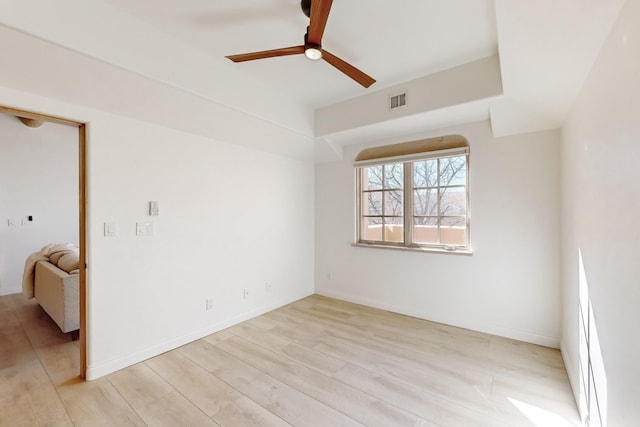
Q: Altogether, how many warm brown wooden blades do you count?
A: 3